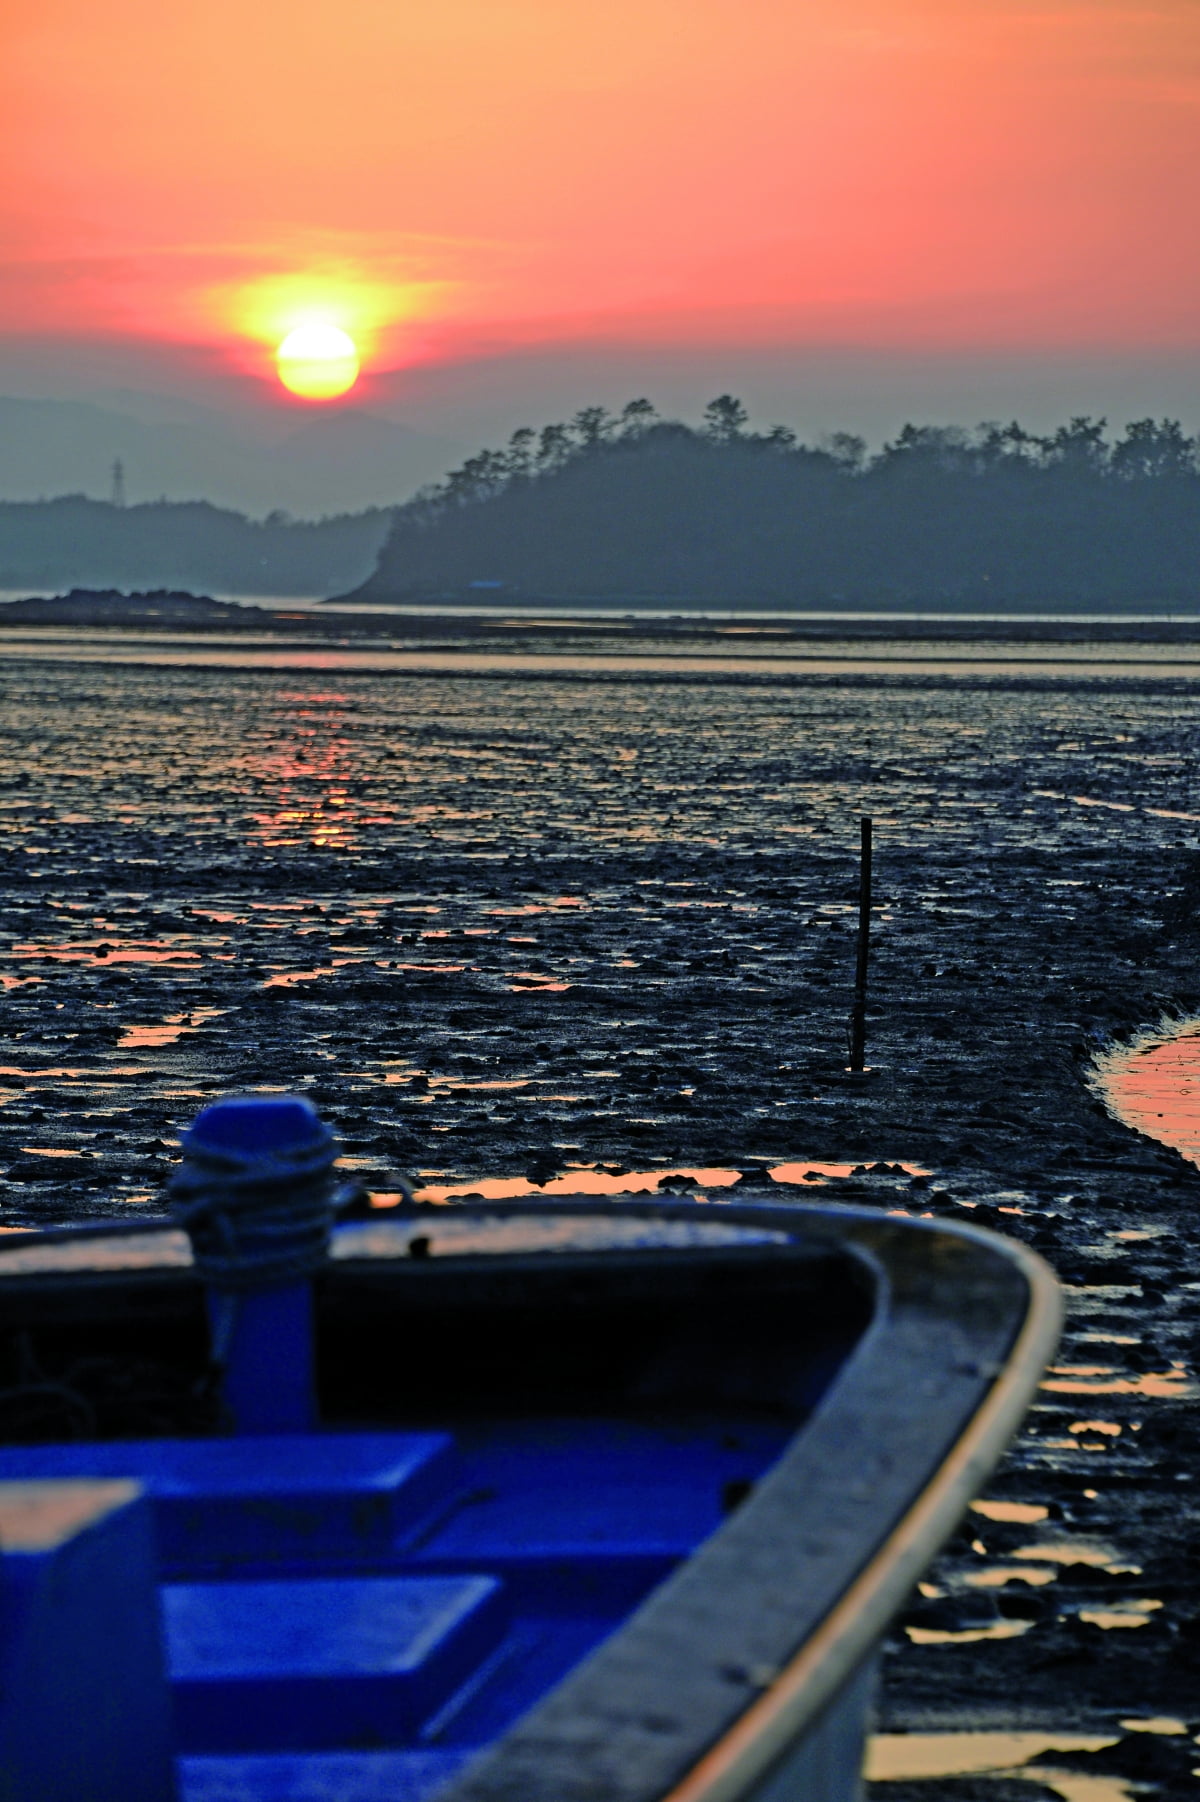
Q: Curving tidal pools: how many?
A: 1